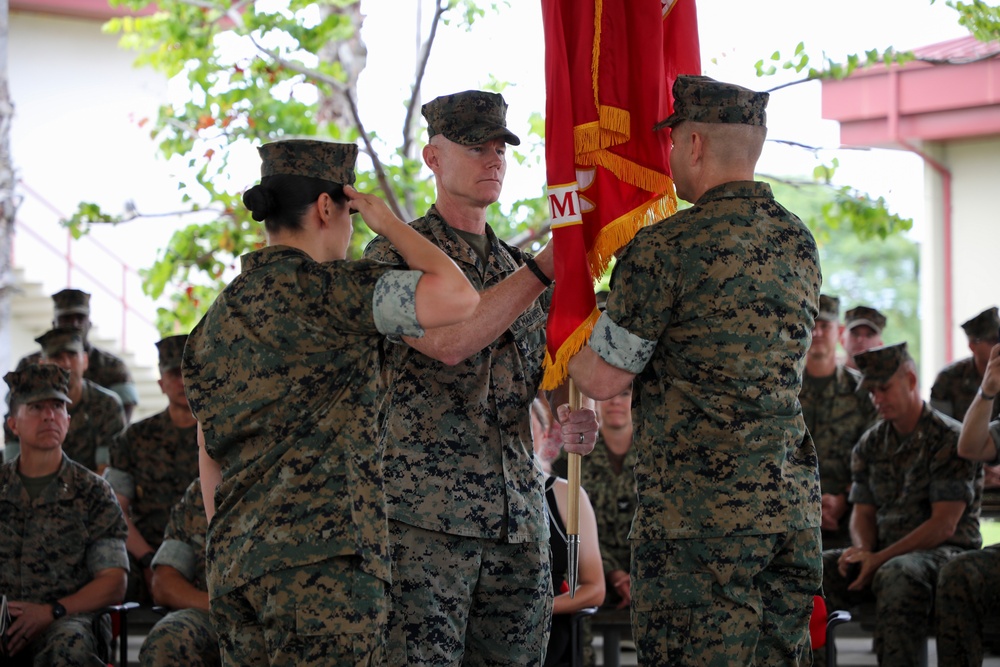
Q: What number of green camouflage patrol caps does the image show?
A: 11